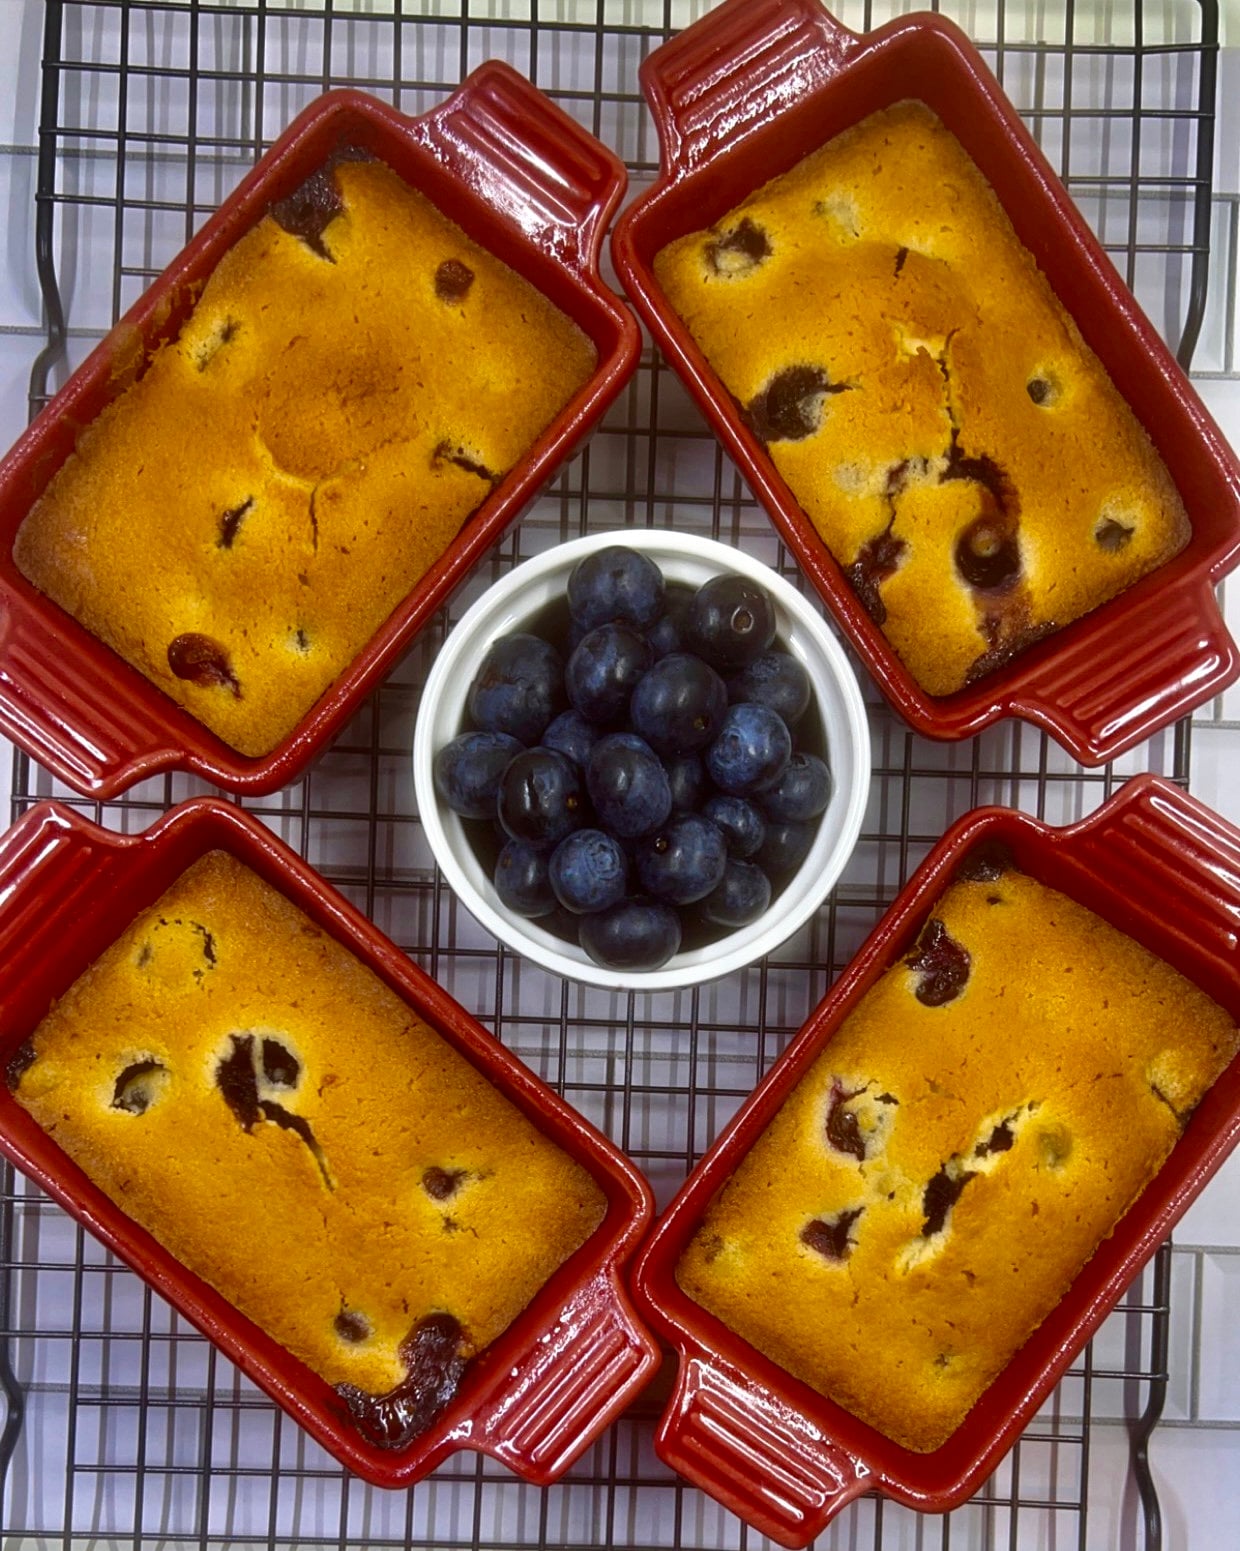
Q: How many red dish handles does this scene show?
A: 8